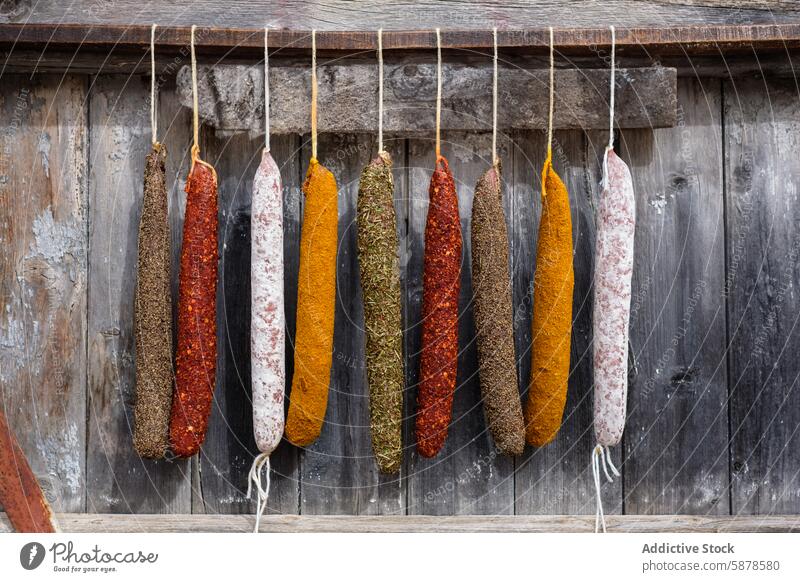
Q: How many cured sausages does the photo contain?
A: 9